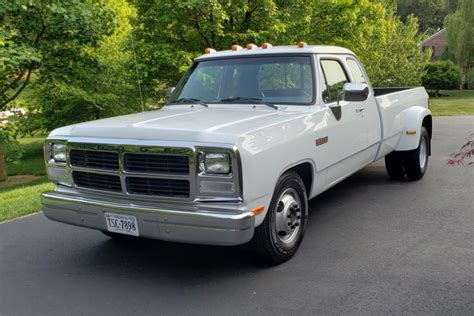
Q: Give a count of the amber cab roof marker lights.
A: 5